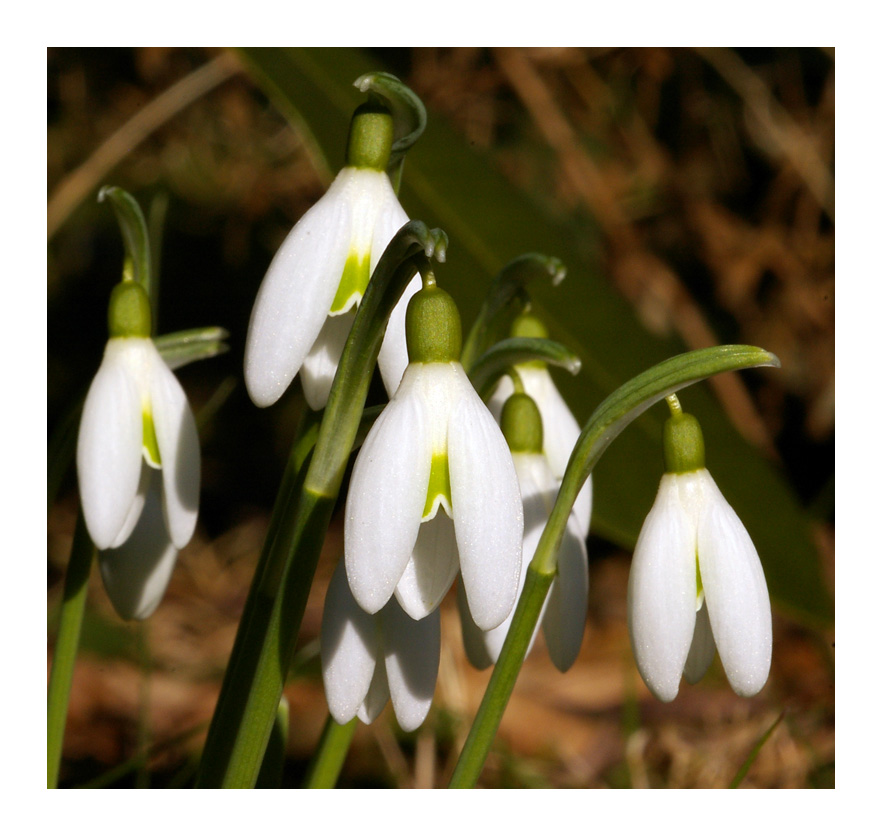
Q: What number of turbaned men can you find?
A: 0